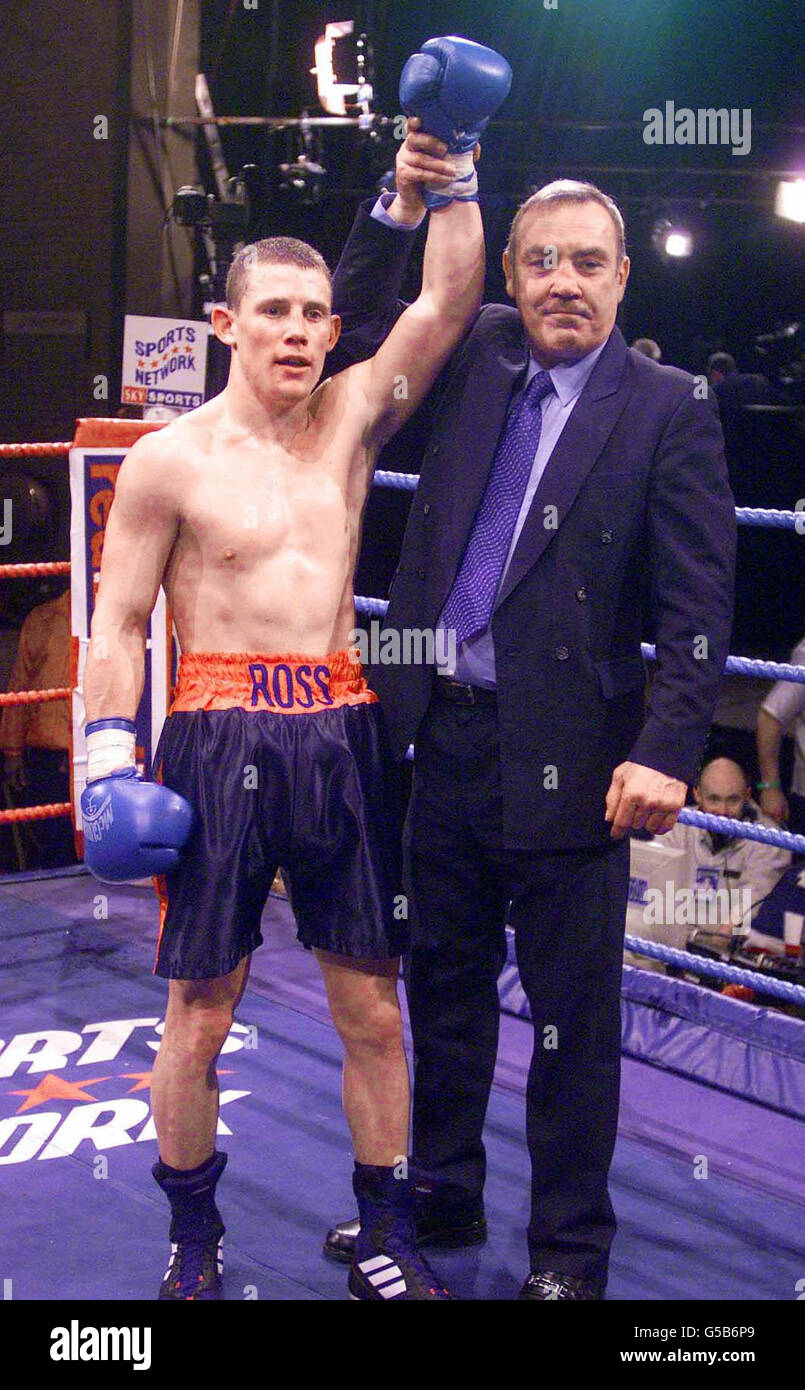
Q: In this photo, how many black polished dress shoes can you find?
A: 2